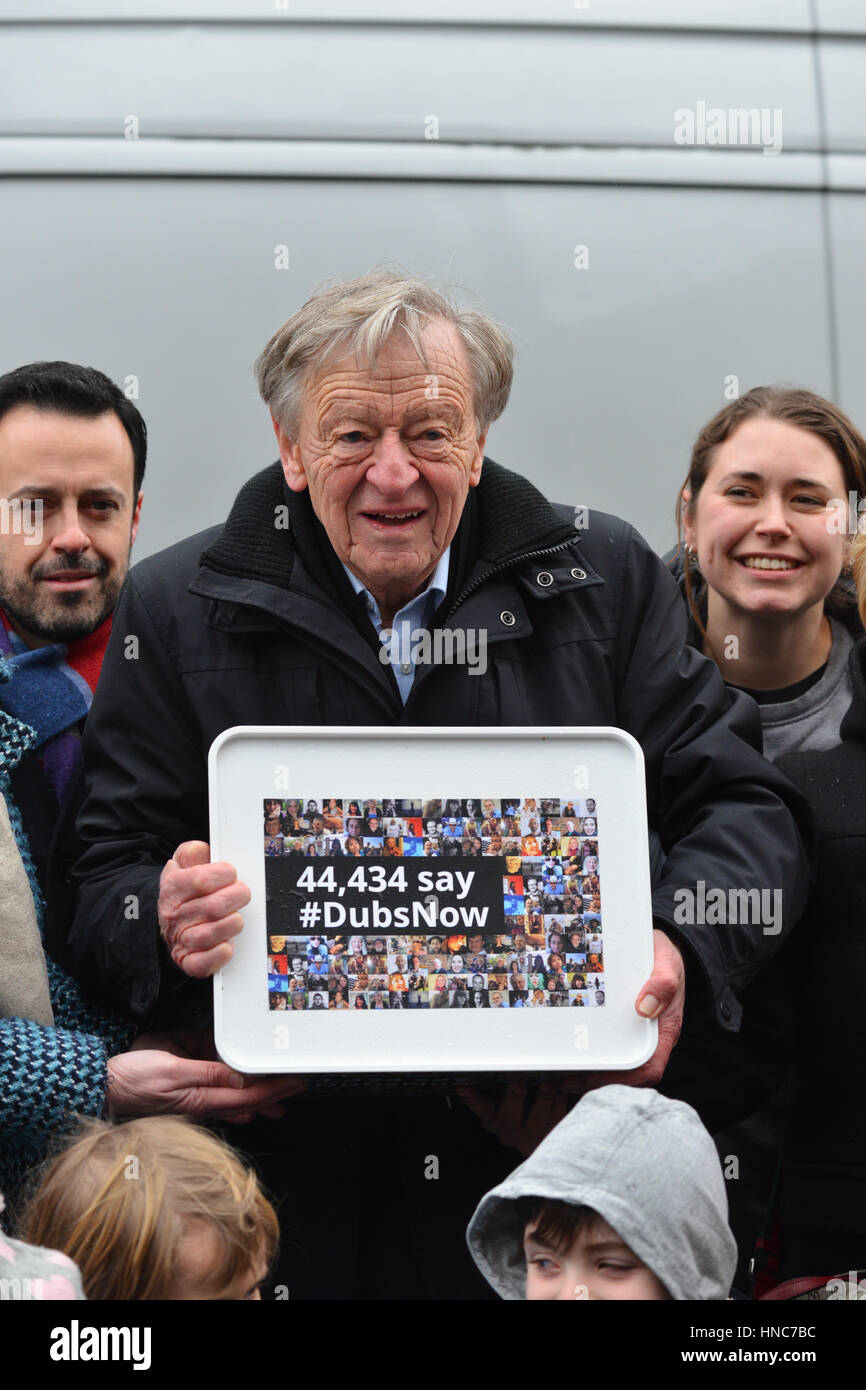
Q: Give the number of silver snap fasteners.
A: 3